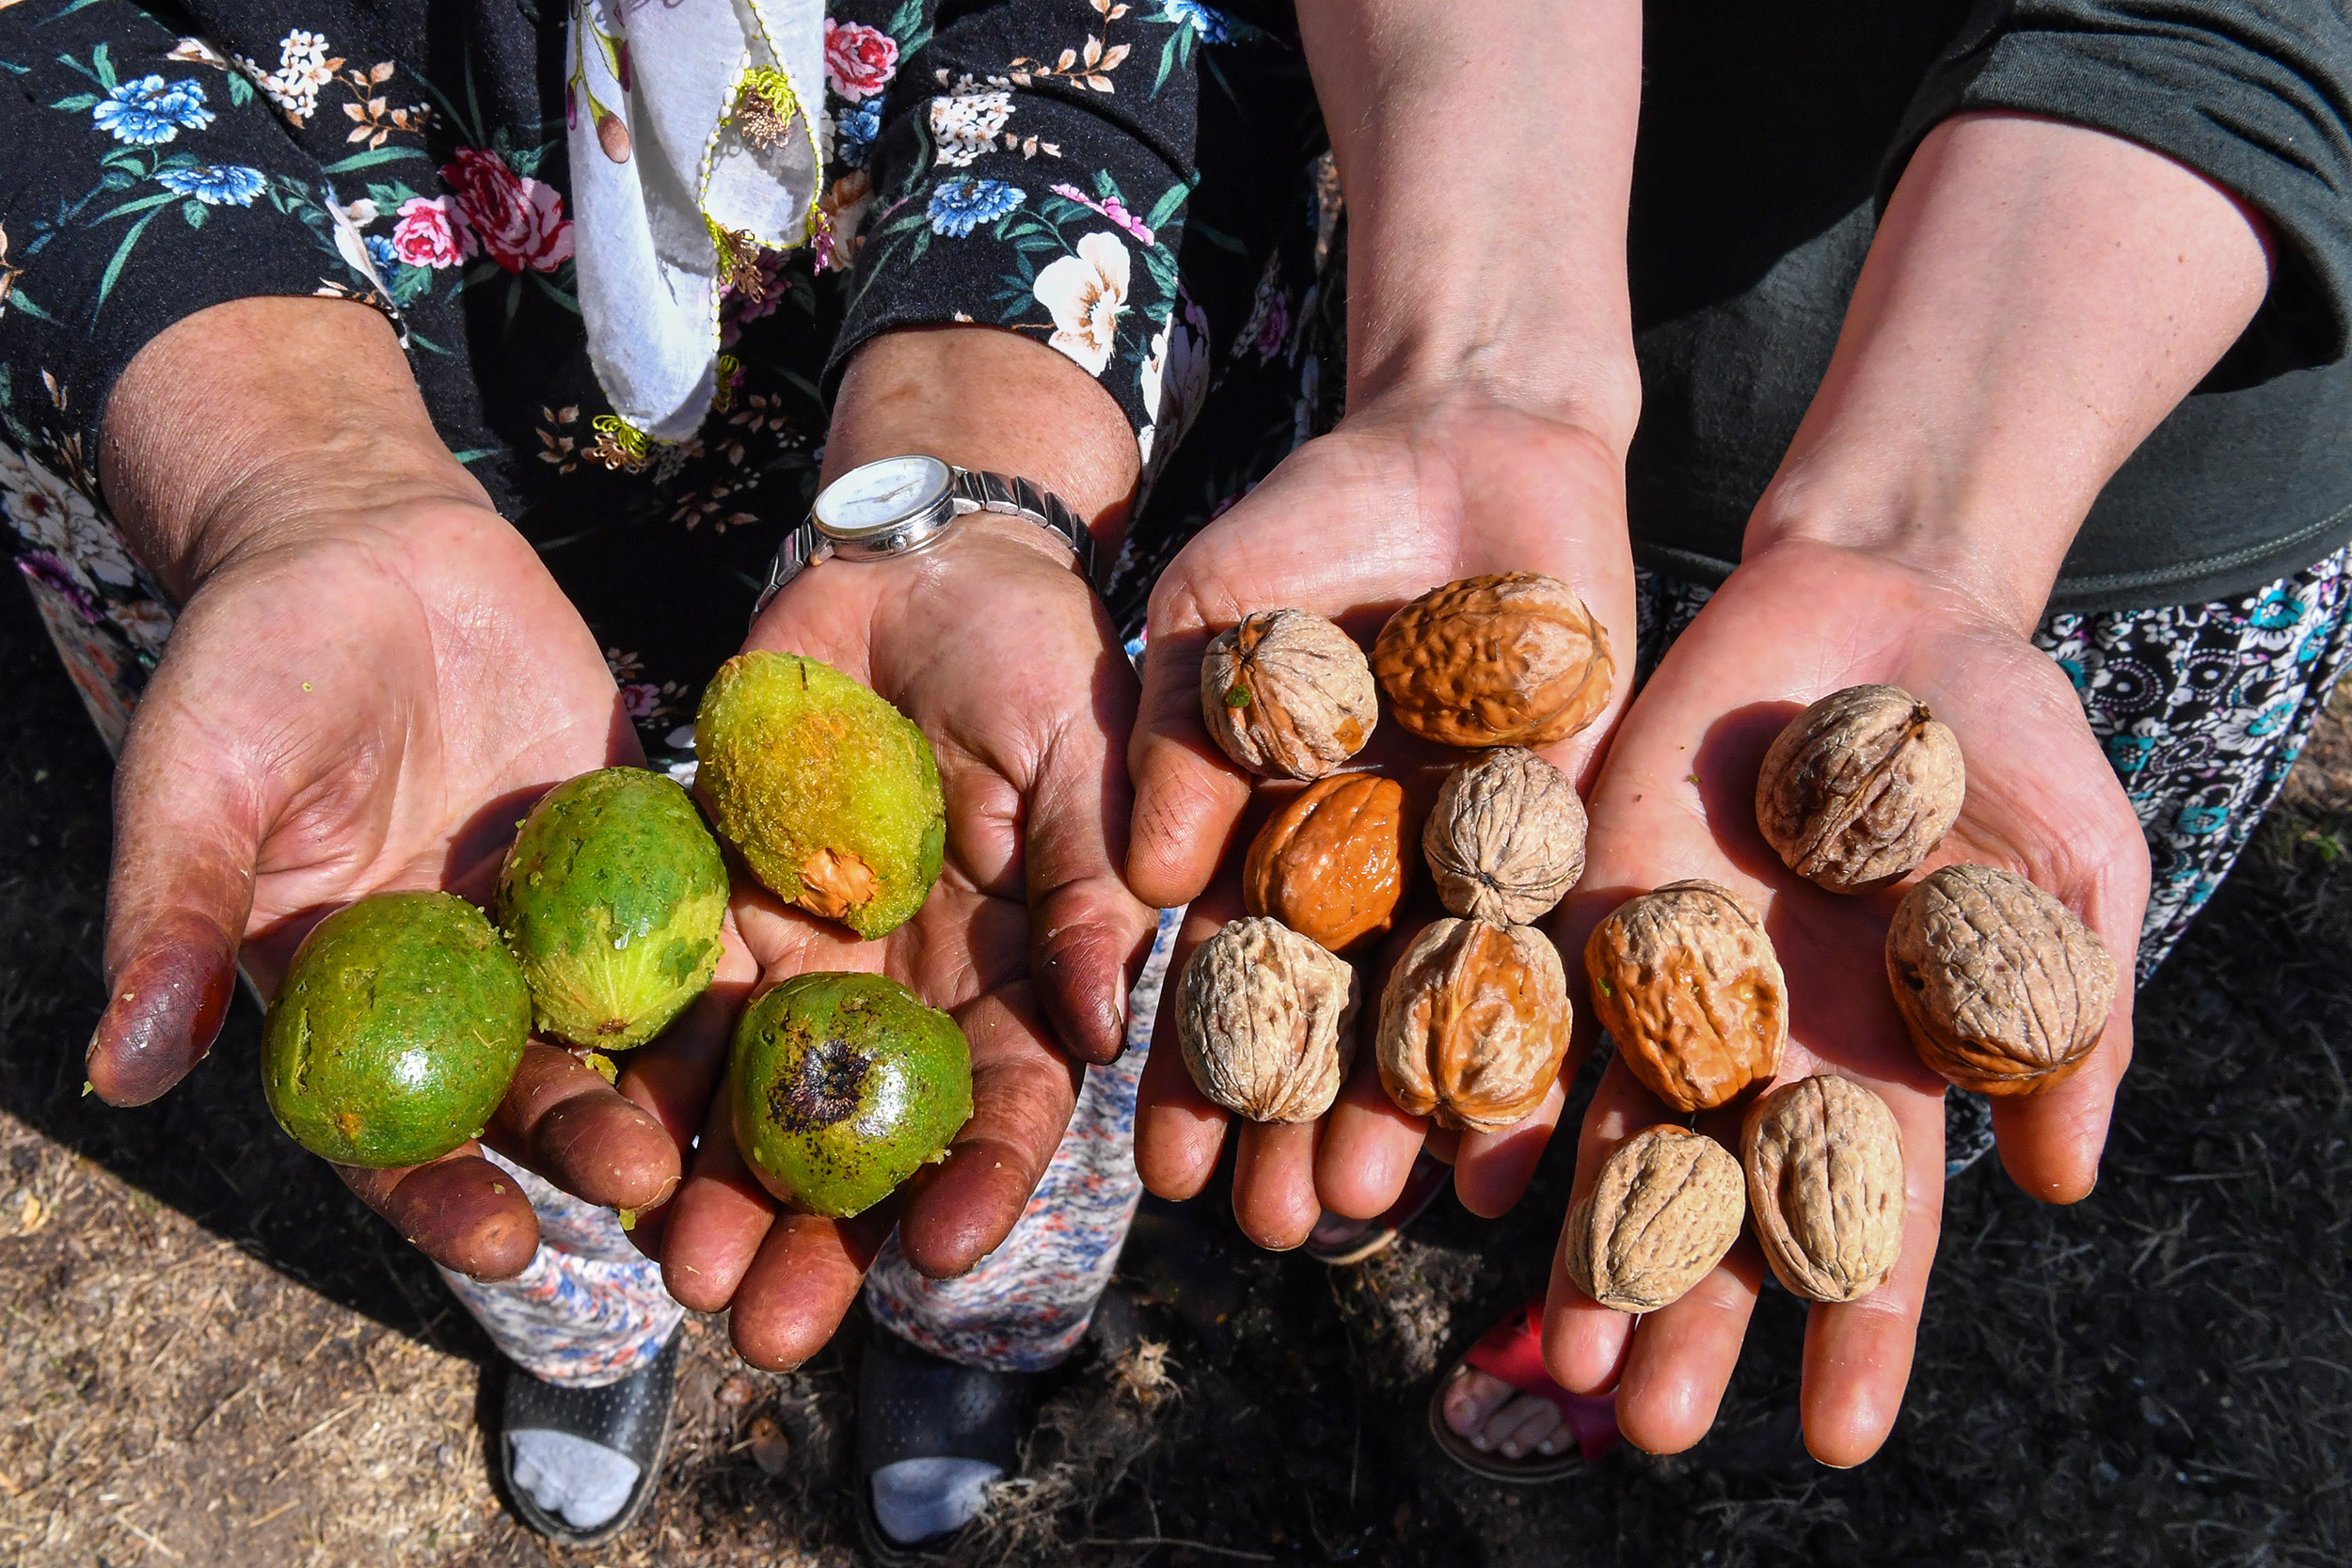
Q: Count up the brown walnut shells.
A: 11